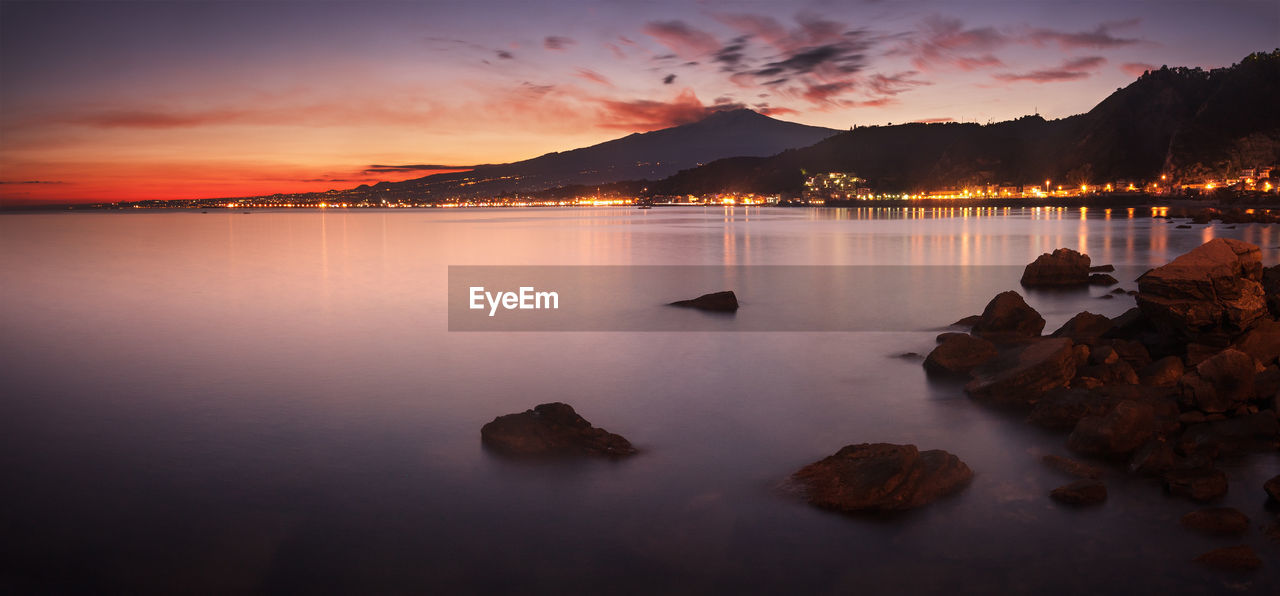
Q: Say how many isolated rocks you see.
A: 3